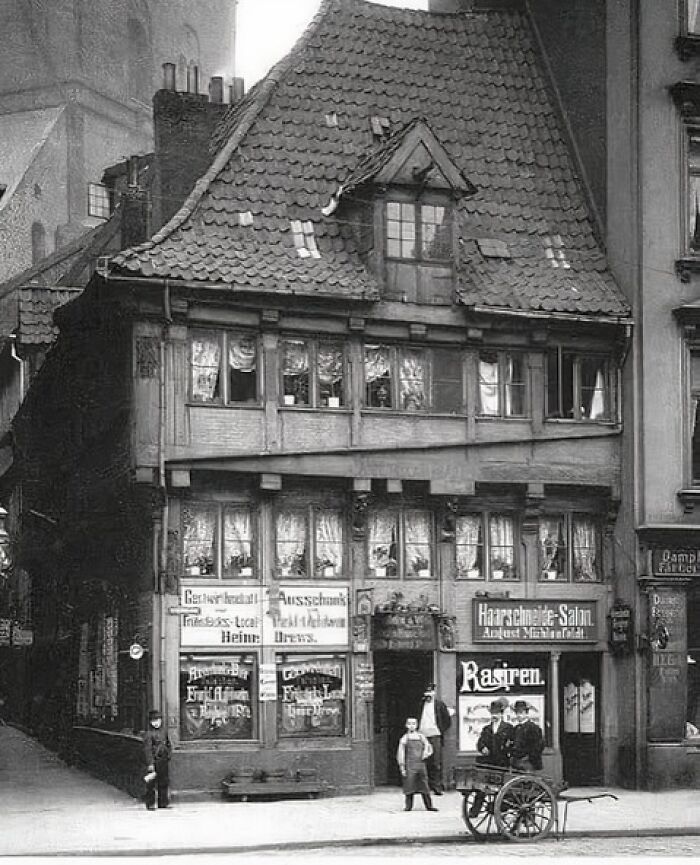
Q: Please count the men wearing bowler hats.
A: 2